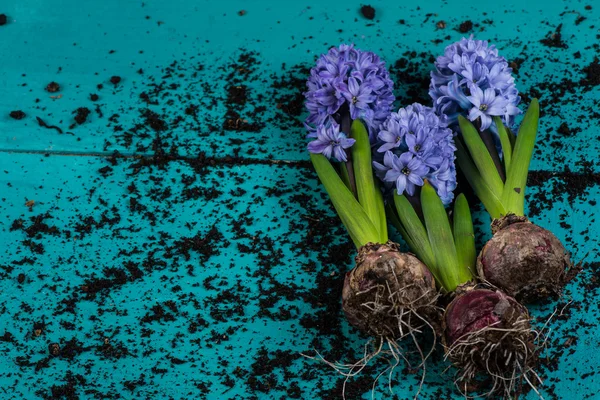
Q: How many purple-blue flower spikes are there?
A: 3